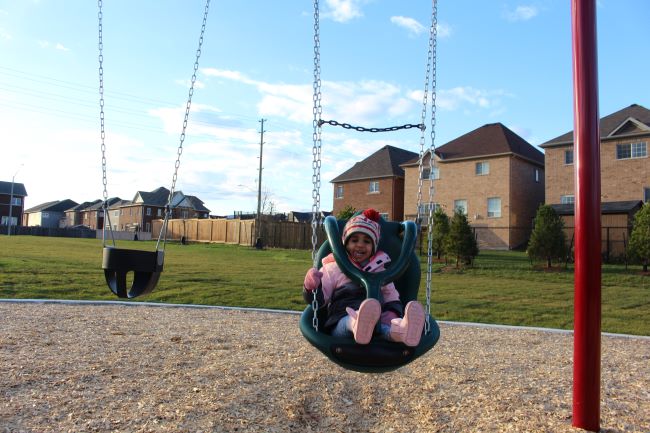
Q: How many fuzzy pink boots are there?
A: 2